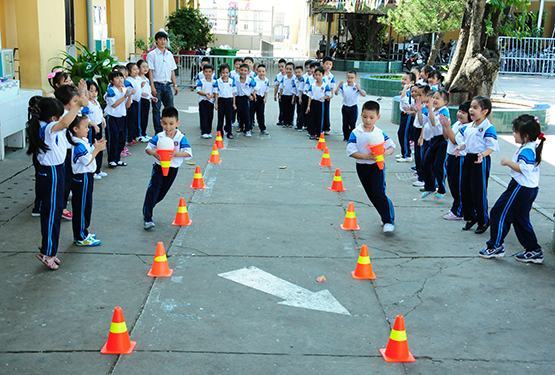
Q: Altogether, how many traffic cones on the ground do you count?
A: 12